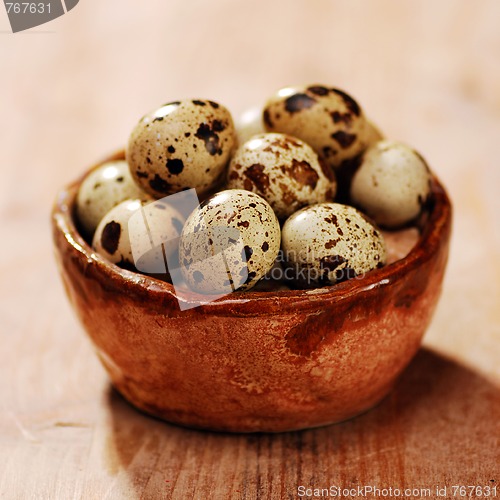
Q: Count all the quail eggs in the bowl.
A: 10